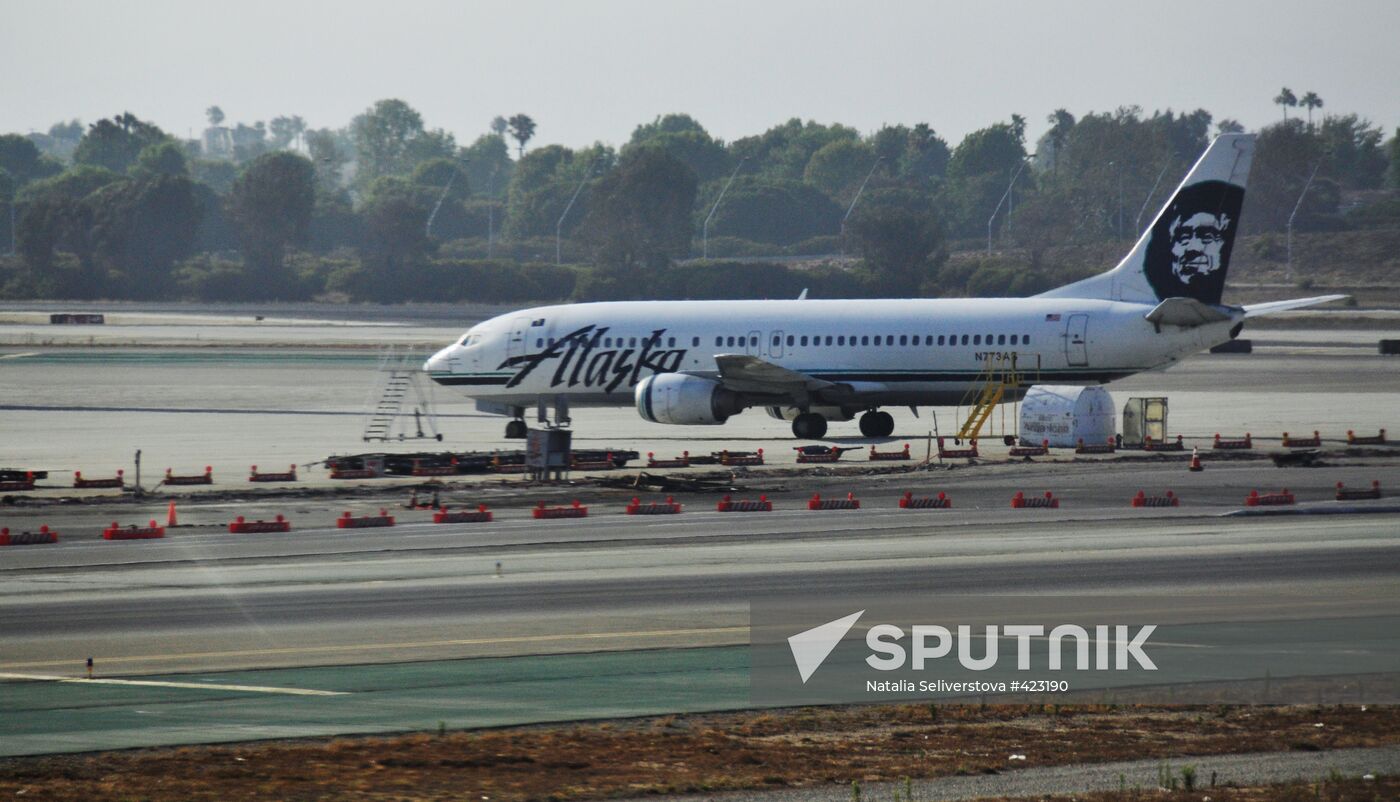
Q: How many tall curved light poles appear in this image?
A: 7